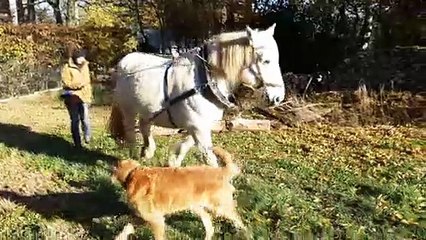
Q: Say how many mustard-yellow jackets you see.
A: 1